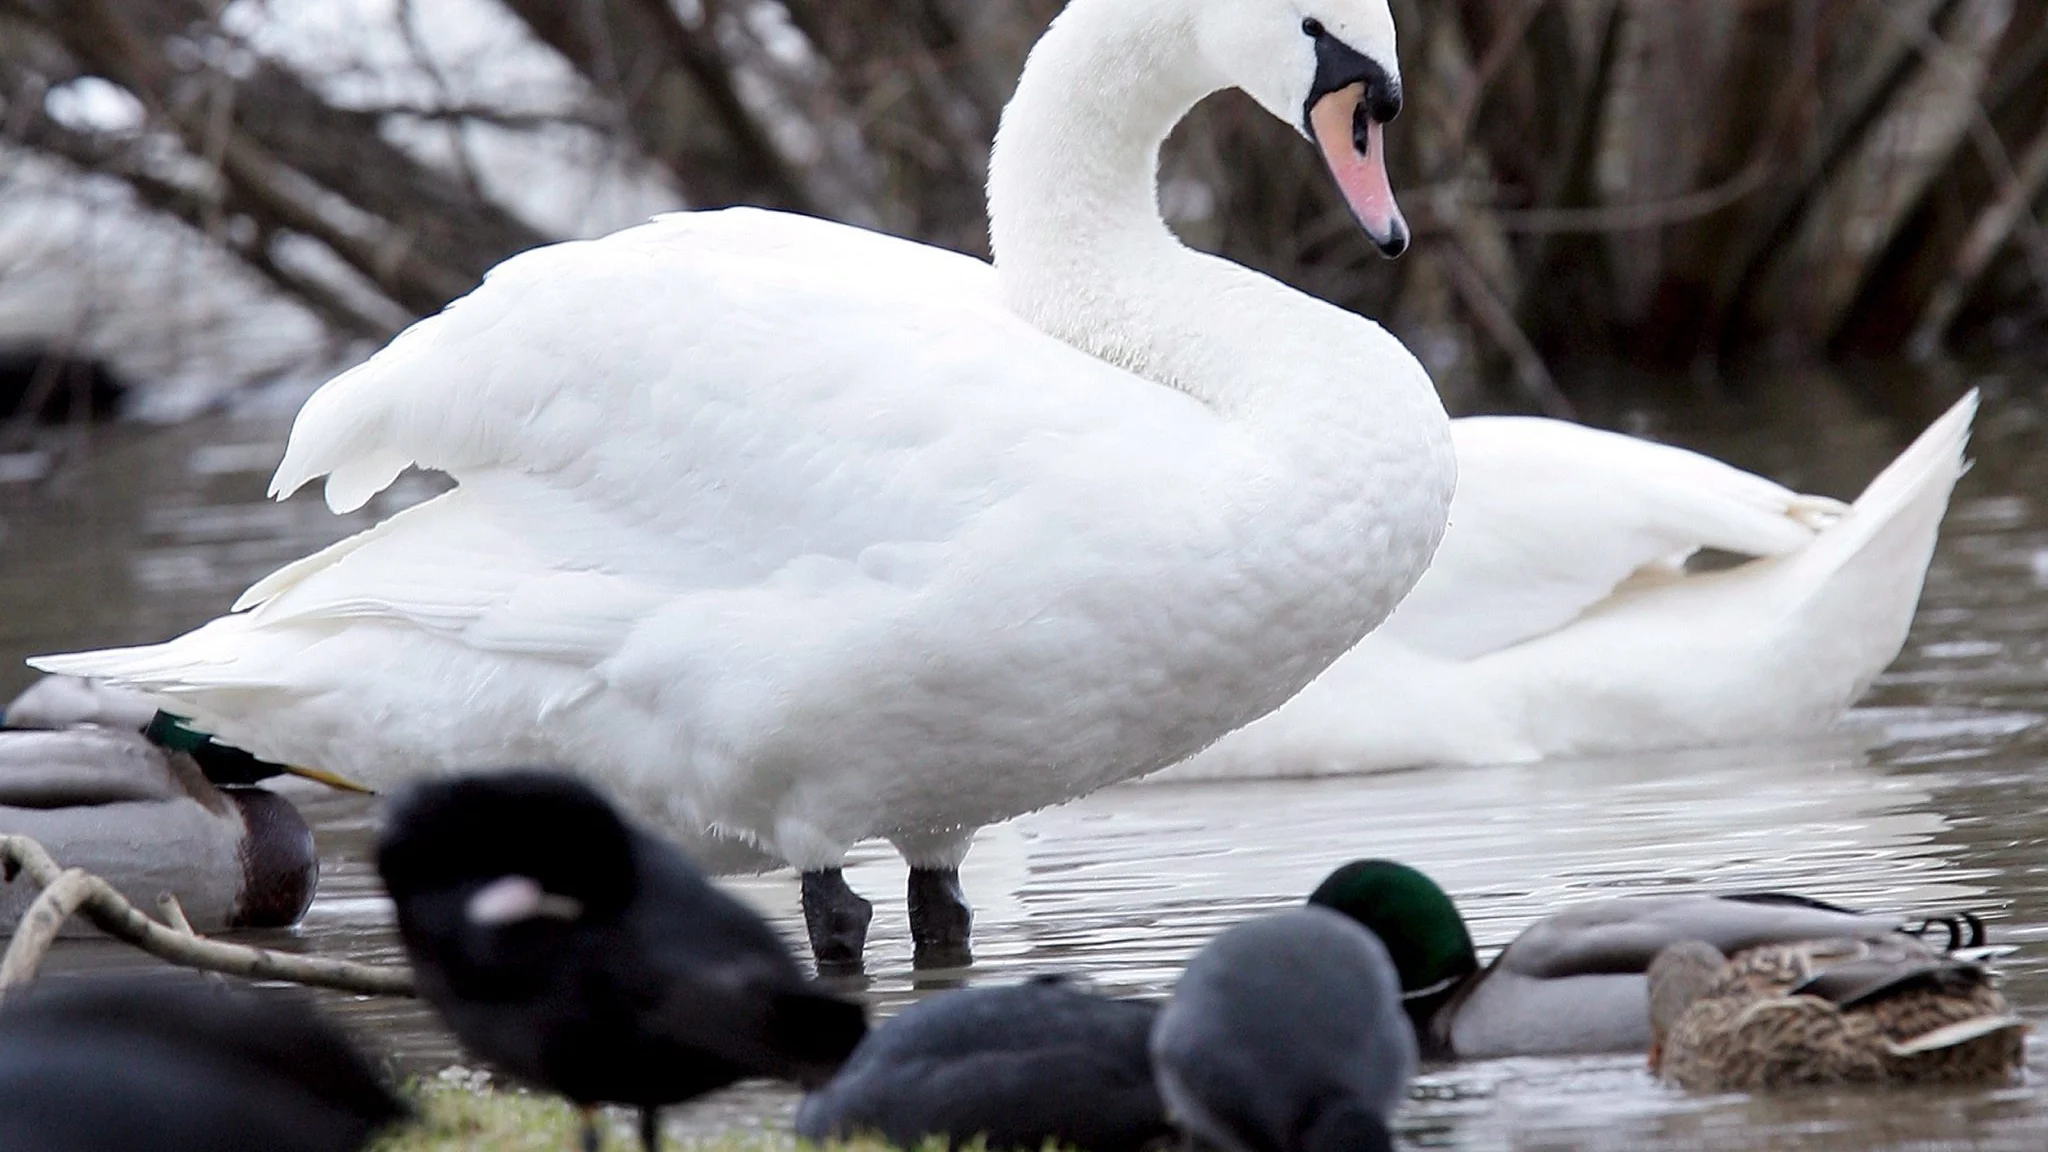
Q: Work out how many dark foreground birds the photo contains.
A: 4